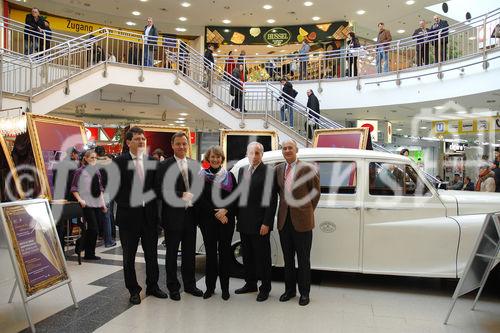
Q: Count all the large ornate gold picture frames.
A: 5